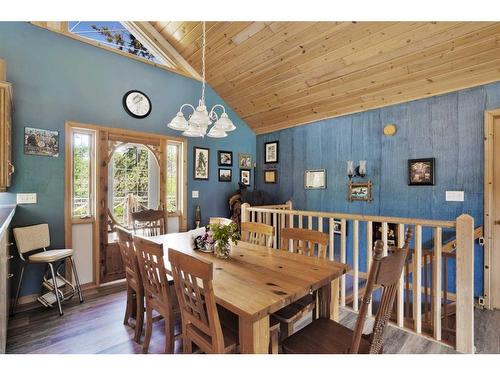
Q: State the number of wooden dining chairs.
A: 8